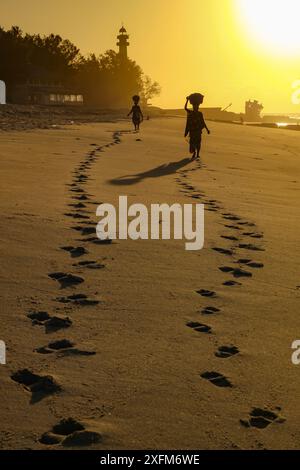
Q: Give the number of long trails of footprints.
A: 2